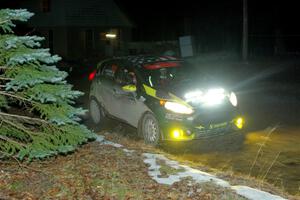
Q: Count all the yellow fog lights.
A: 2